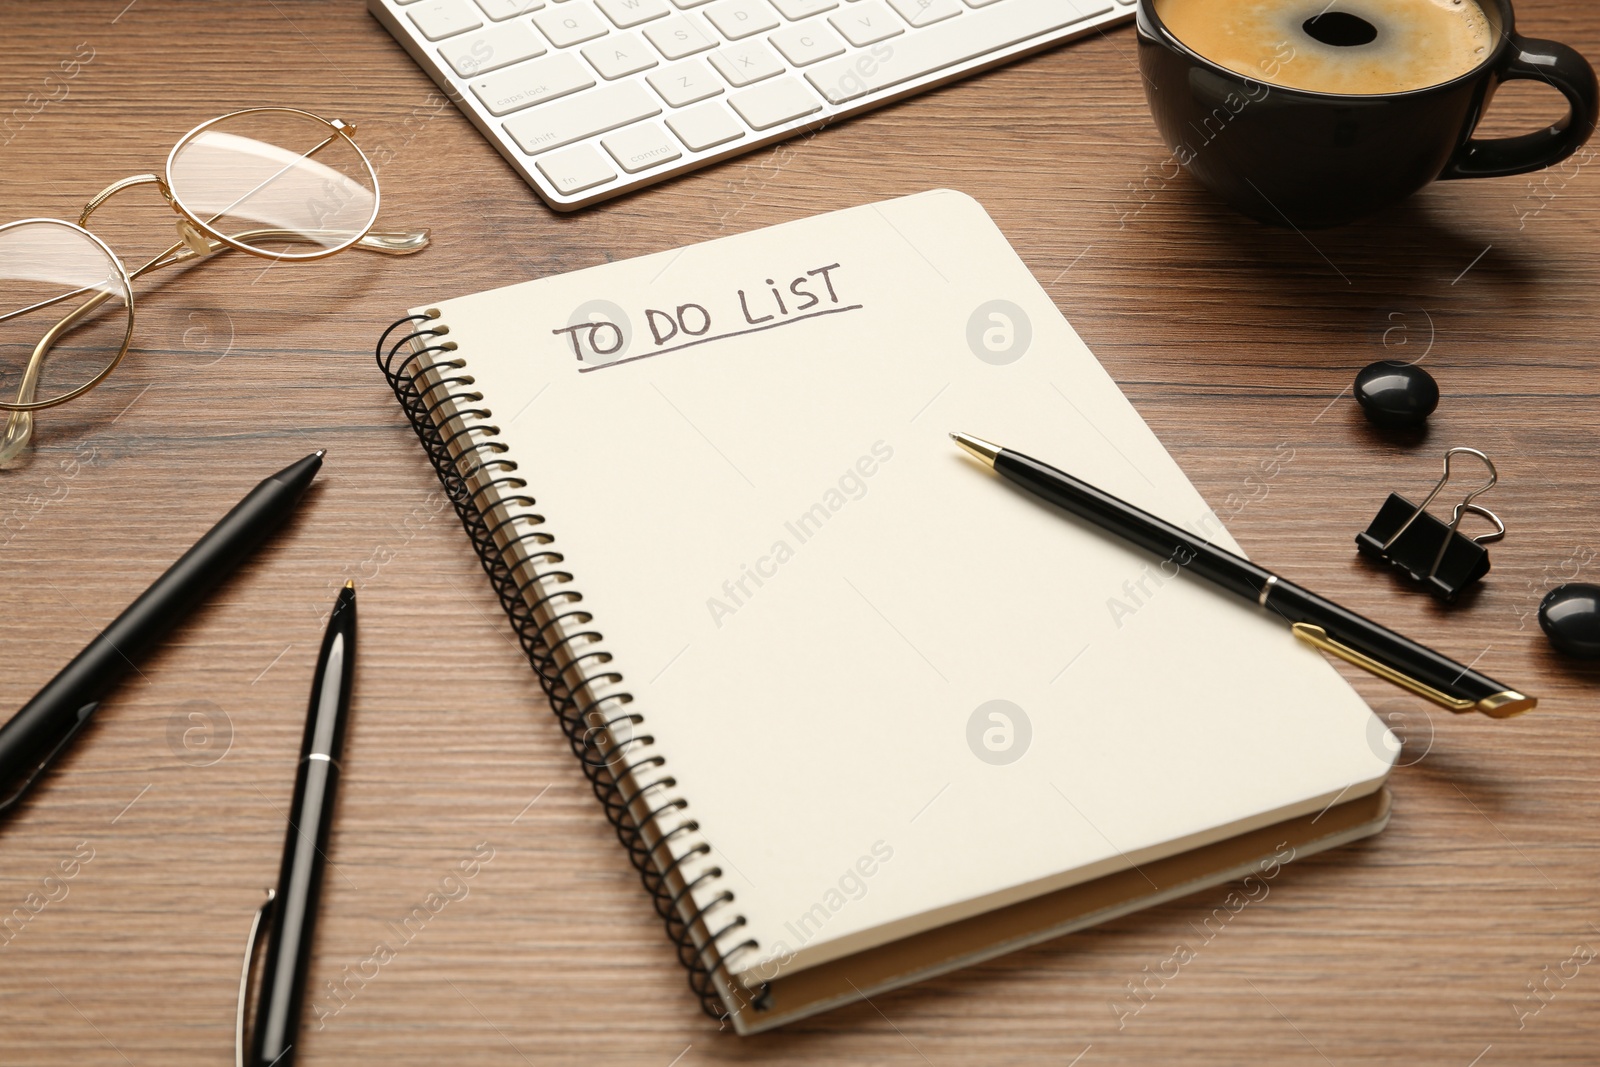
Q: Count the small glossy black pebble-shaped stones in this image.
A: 2